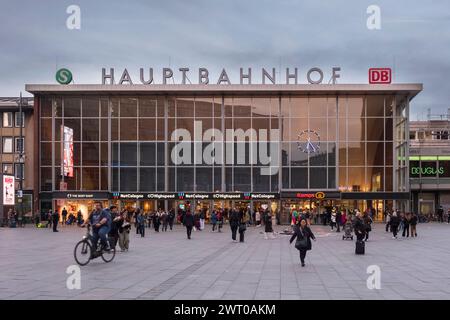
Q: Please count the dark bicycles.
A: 1